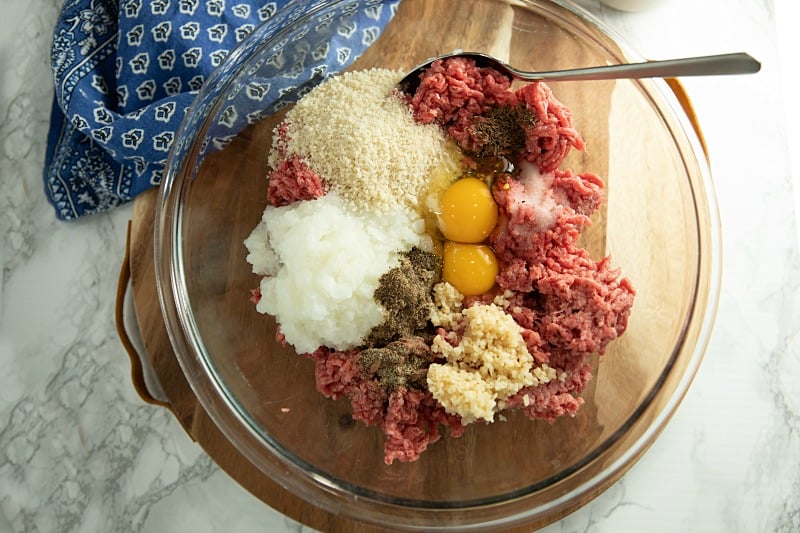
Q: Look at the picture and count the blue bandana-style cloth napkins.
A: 1